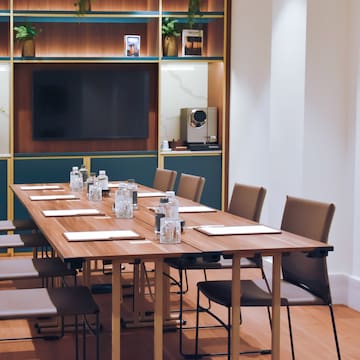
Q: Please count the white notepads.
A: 8